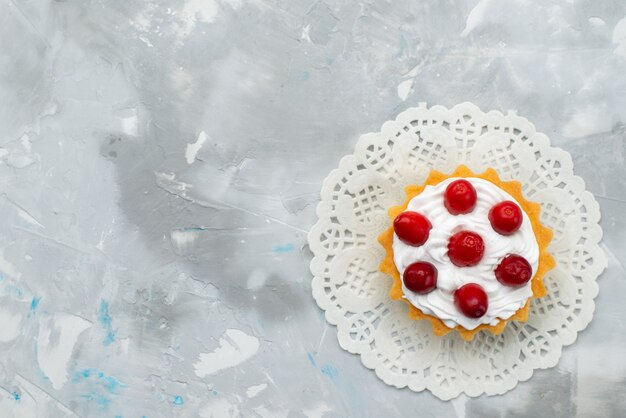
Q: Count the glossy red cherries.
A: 7